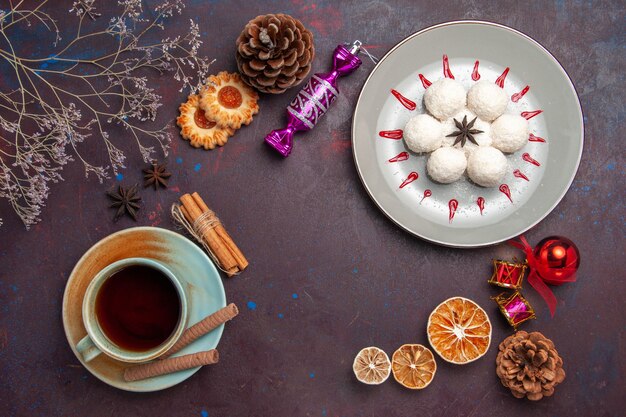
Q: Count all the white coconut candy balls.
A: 6